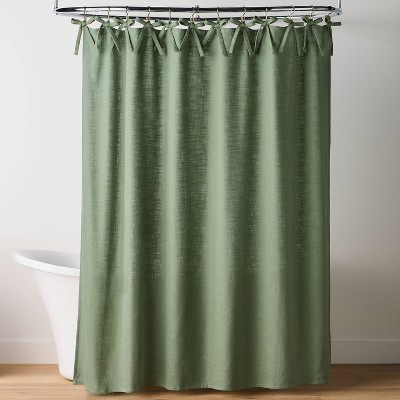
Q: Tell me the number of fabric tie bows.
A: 12